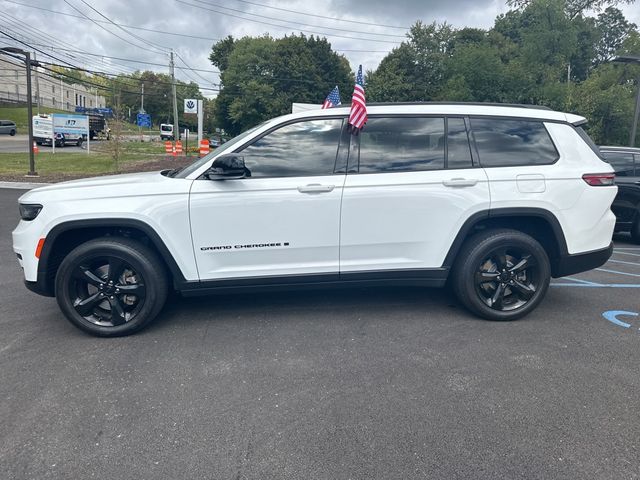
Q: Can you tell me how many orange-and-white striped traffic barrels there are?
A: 3